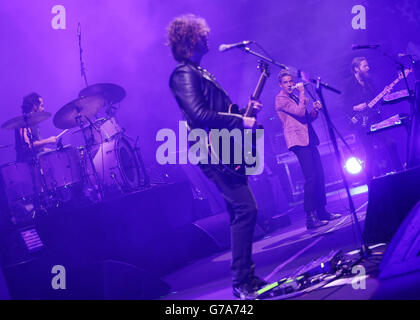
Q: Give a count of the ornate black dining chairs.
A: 0